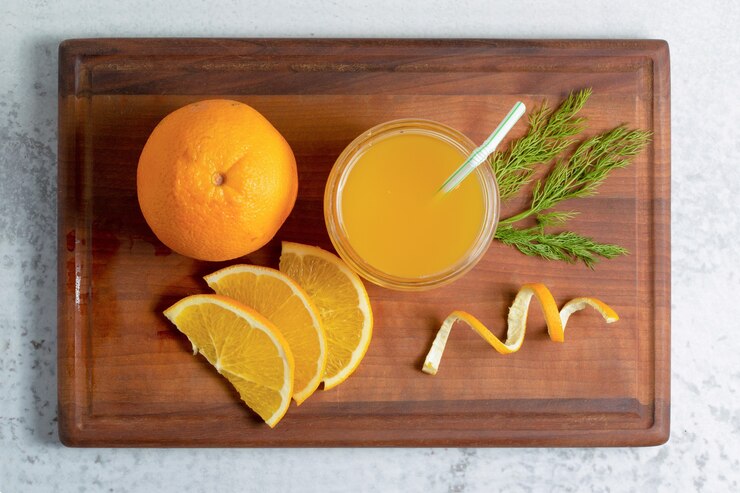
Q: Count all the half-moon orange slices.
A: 3